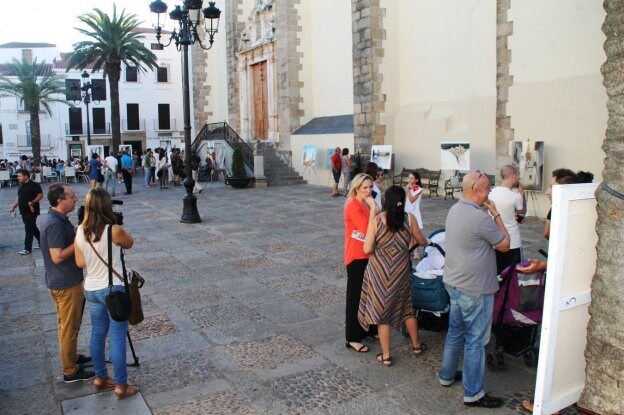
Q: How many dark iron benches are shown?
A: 2